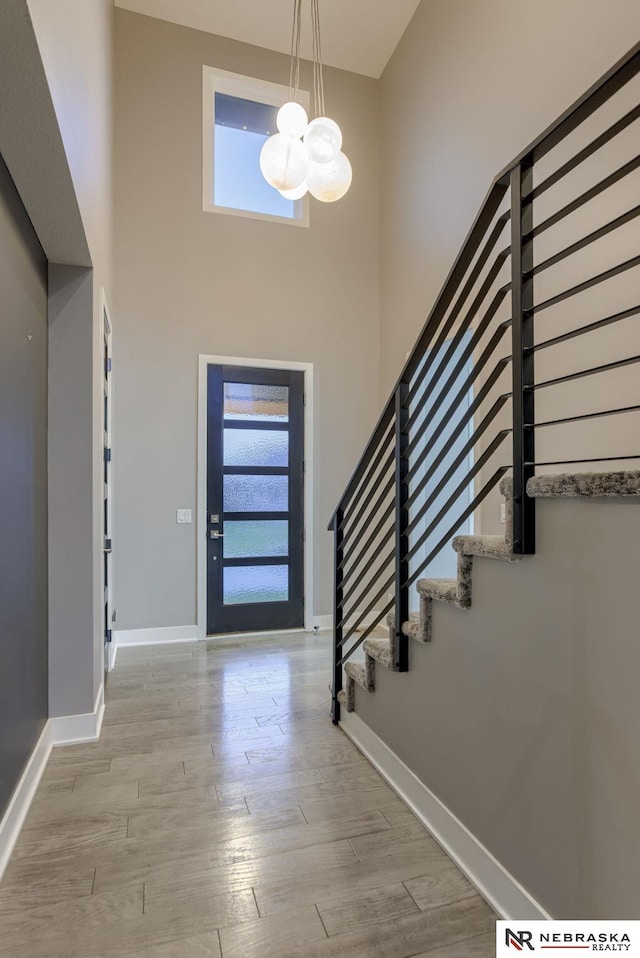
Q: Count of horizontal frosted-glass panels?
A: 5